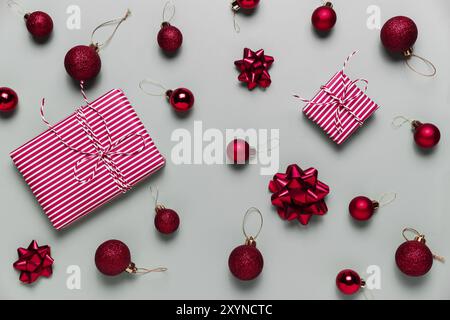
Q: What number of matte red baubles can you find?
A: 4